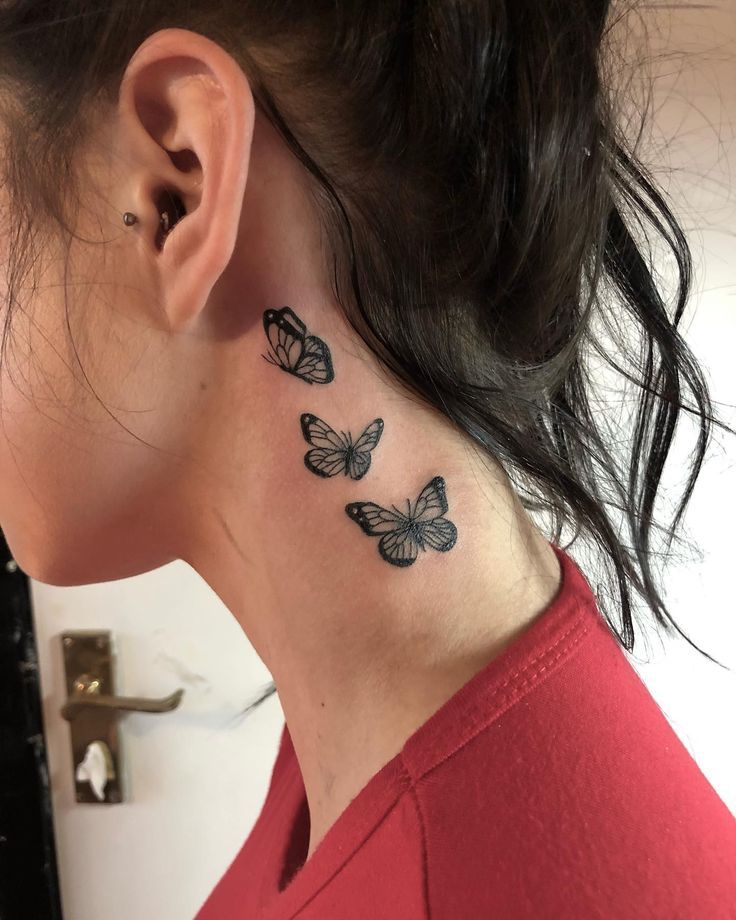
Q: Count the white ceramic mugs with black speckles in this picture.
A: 0